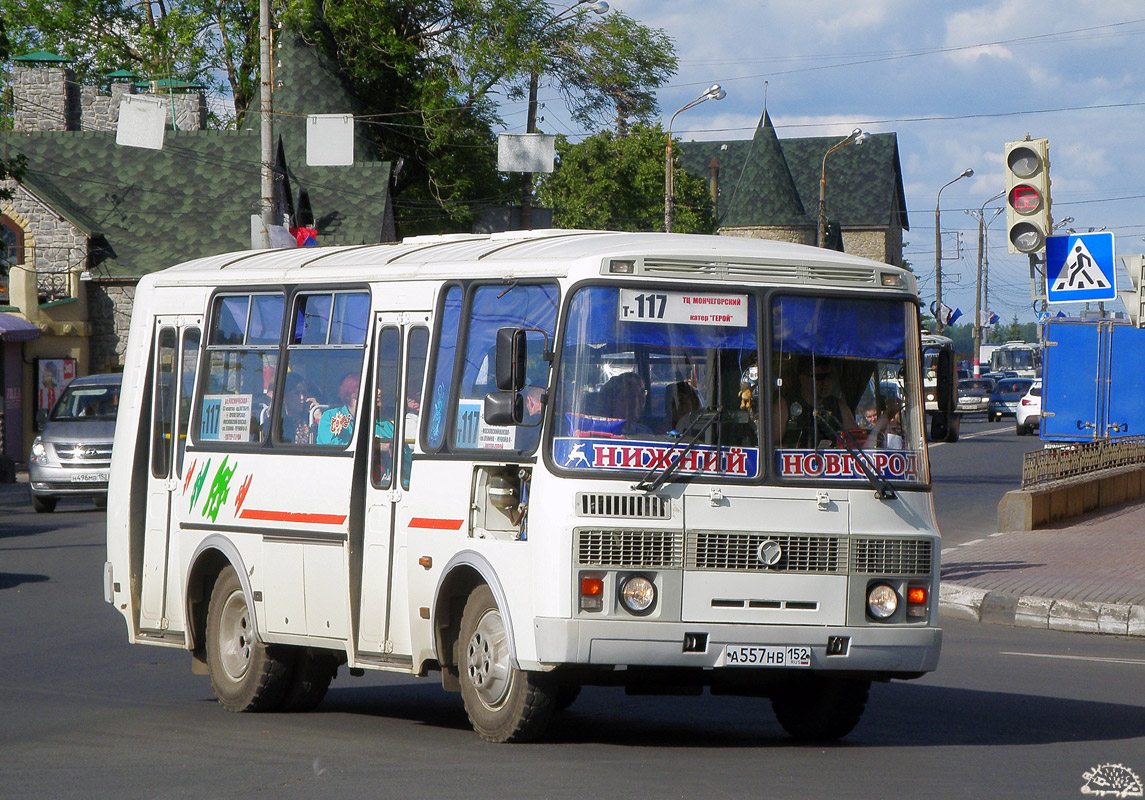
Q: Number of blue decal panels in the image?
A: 2